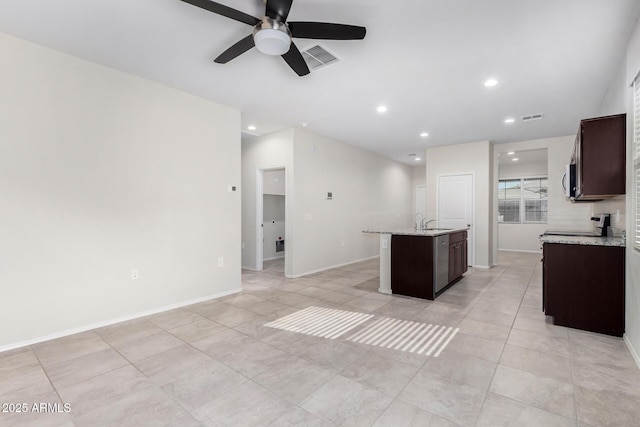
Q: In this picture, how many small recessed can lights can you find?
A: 8